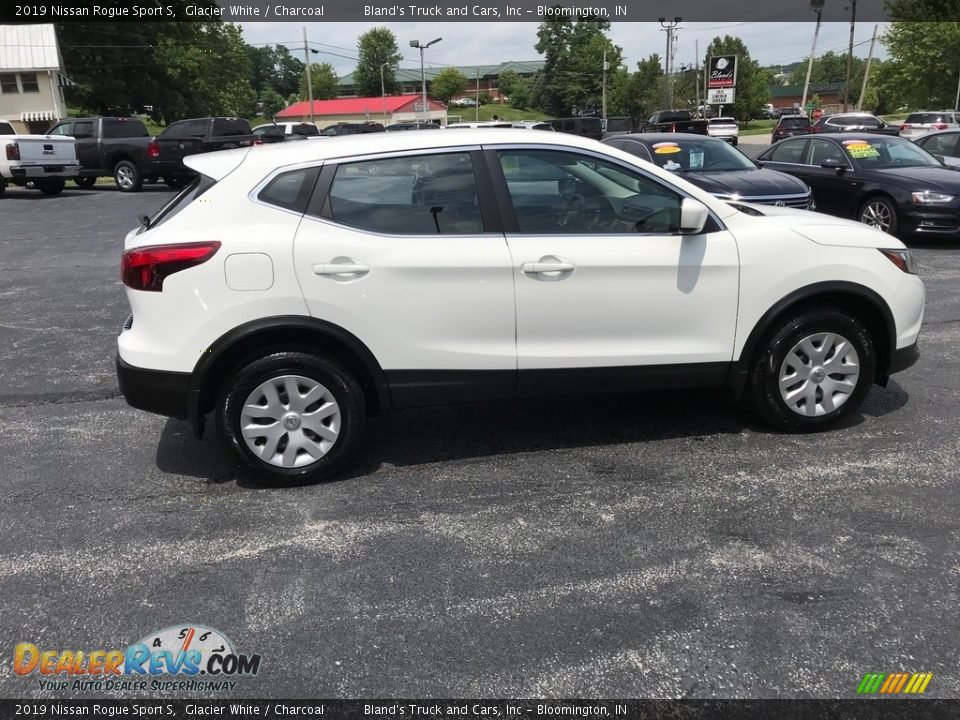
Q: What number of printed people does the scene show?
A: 0